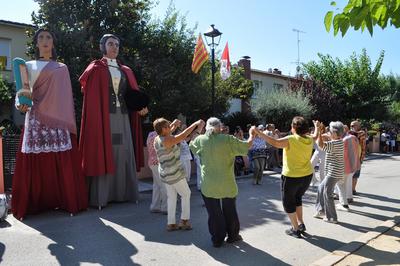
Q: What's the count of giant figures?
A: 2